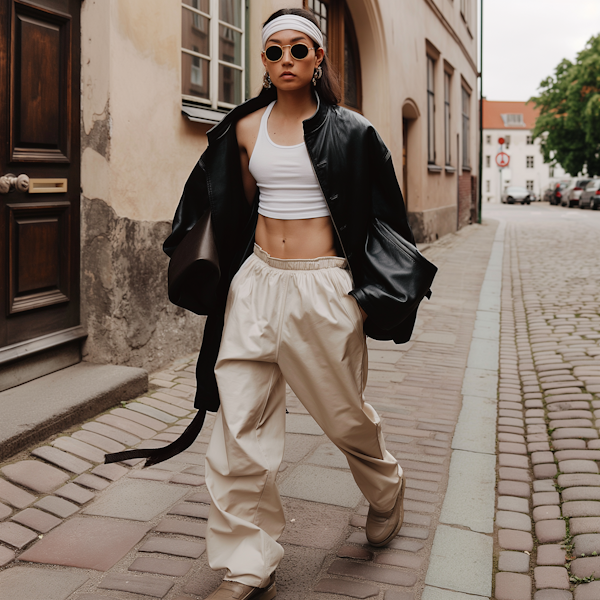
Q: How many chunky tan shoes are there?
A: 2